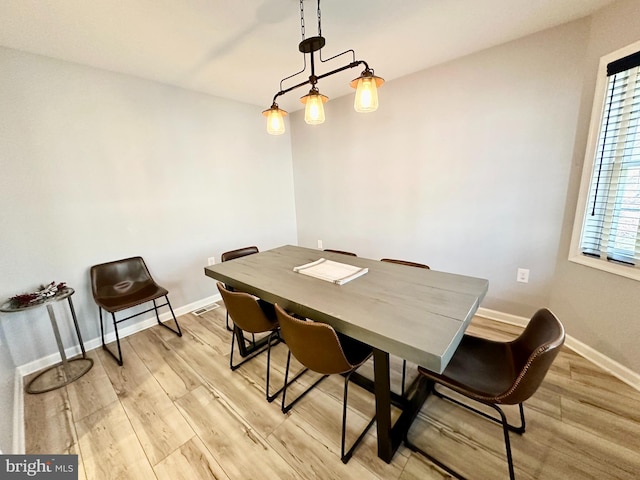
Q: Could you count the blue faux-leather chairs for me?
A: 0